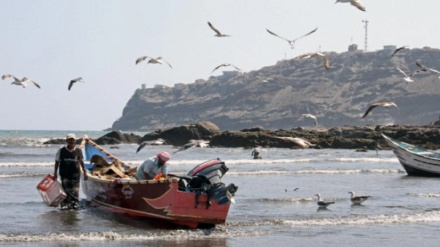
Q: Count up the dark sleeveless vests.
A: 1